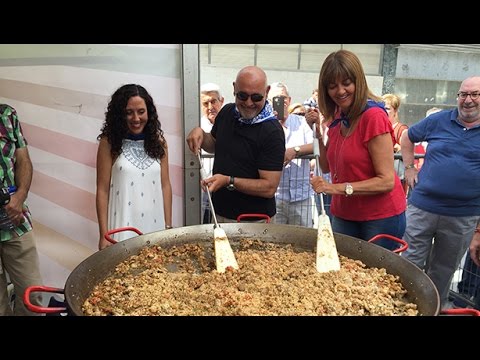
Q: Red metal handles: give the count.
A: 5